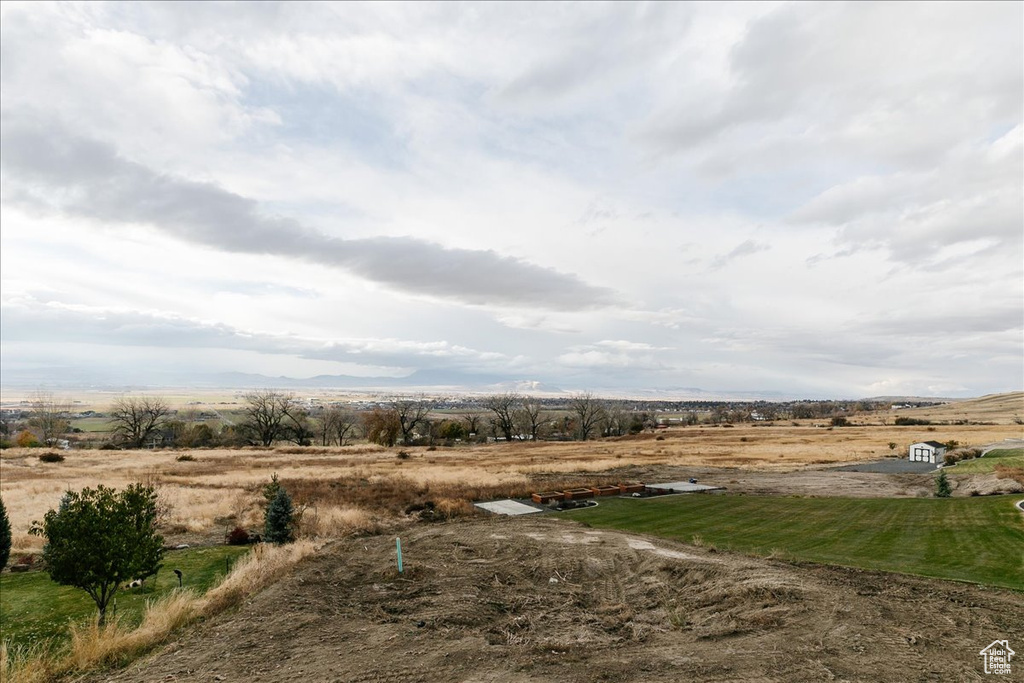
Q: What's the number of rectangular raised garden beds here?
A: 4